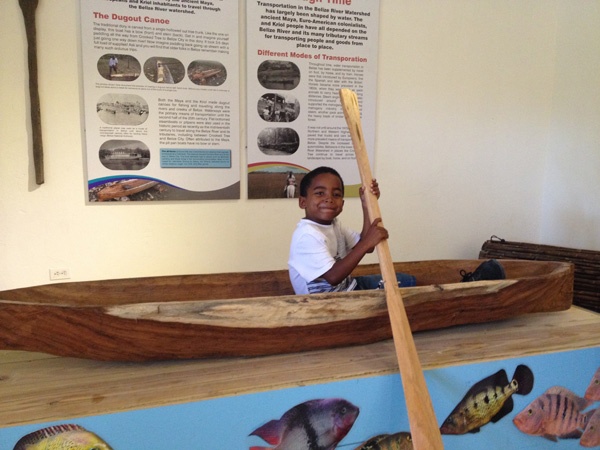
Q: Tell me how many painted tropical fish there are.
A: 7